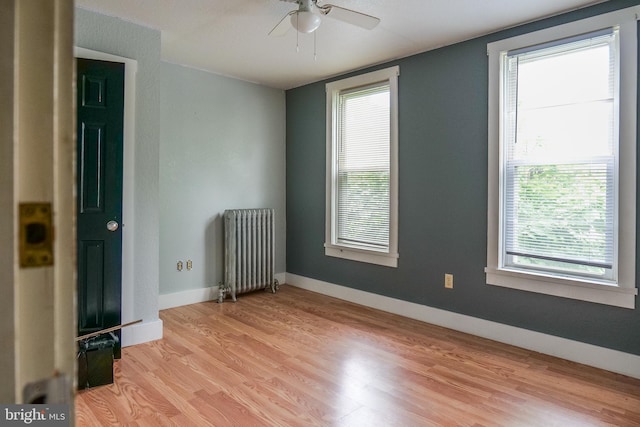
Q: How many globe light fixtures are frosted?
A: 1